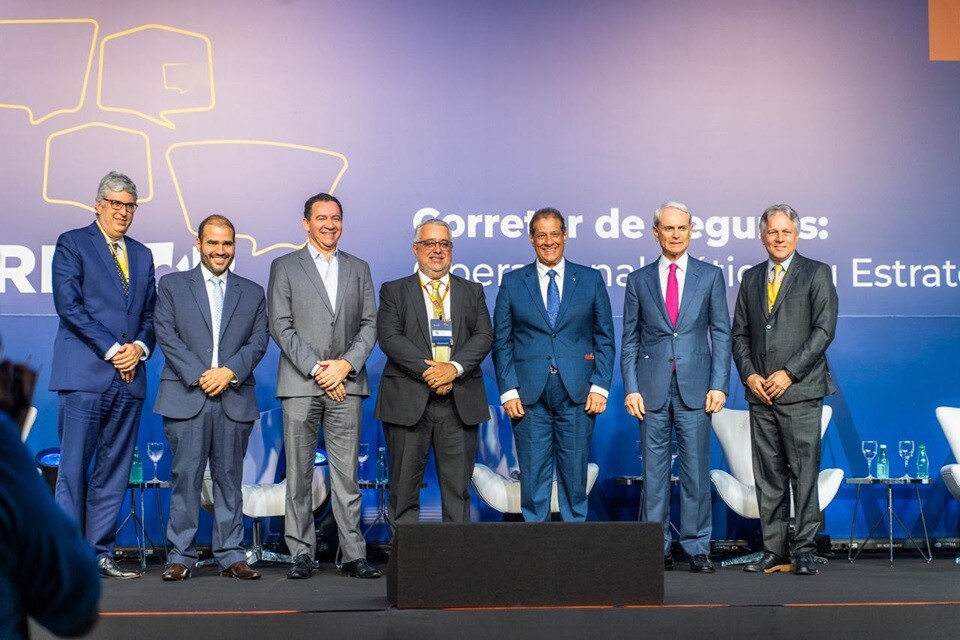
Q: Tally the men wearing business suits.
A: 7